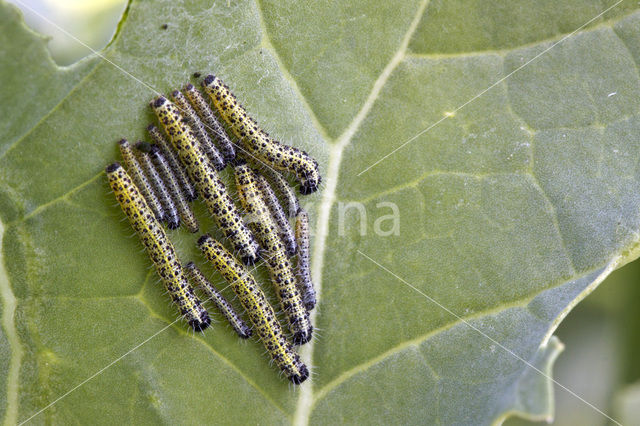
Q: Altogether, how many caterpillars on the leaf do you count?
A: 15